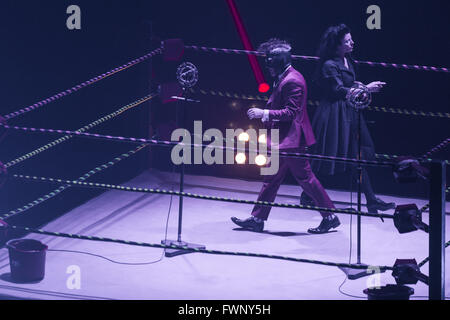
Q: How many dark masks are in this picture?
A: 1